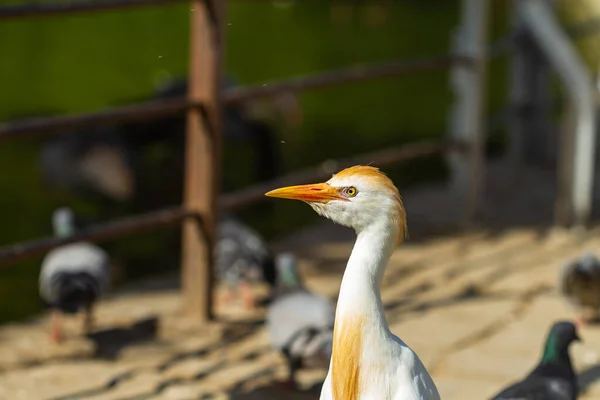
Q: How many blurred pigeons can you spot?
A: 5